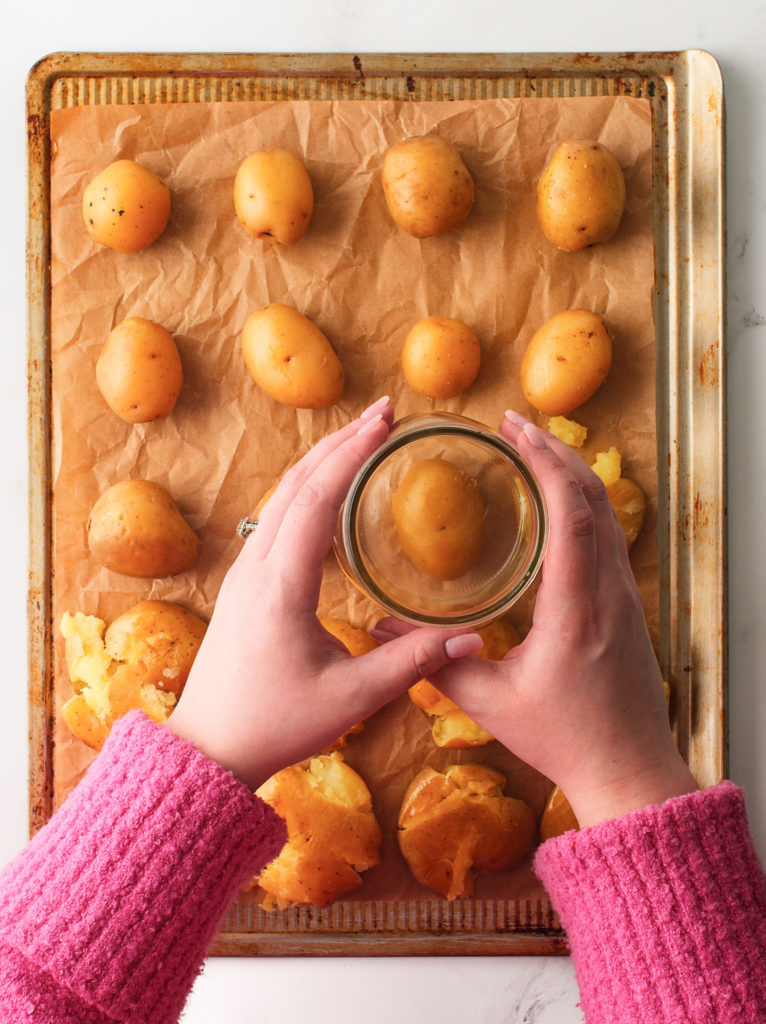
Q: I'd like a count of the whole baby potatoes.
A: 10